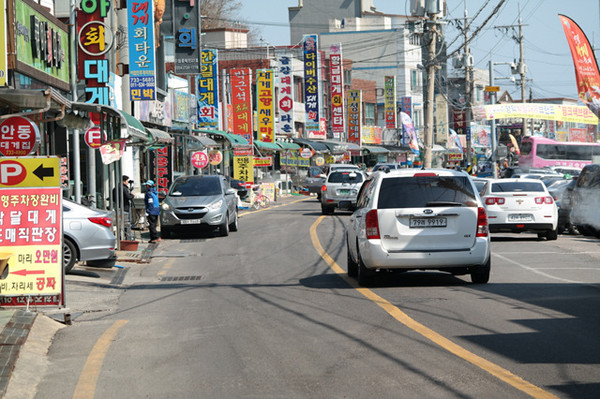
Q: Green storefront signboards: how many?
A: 1